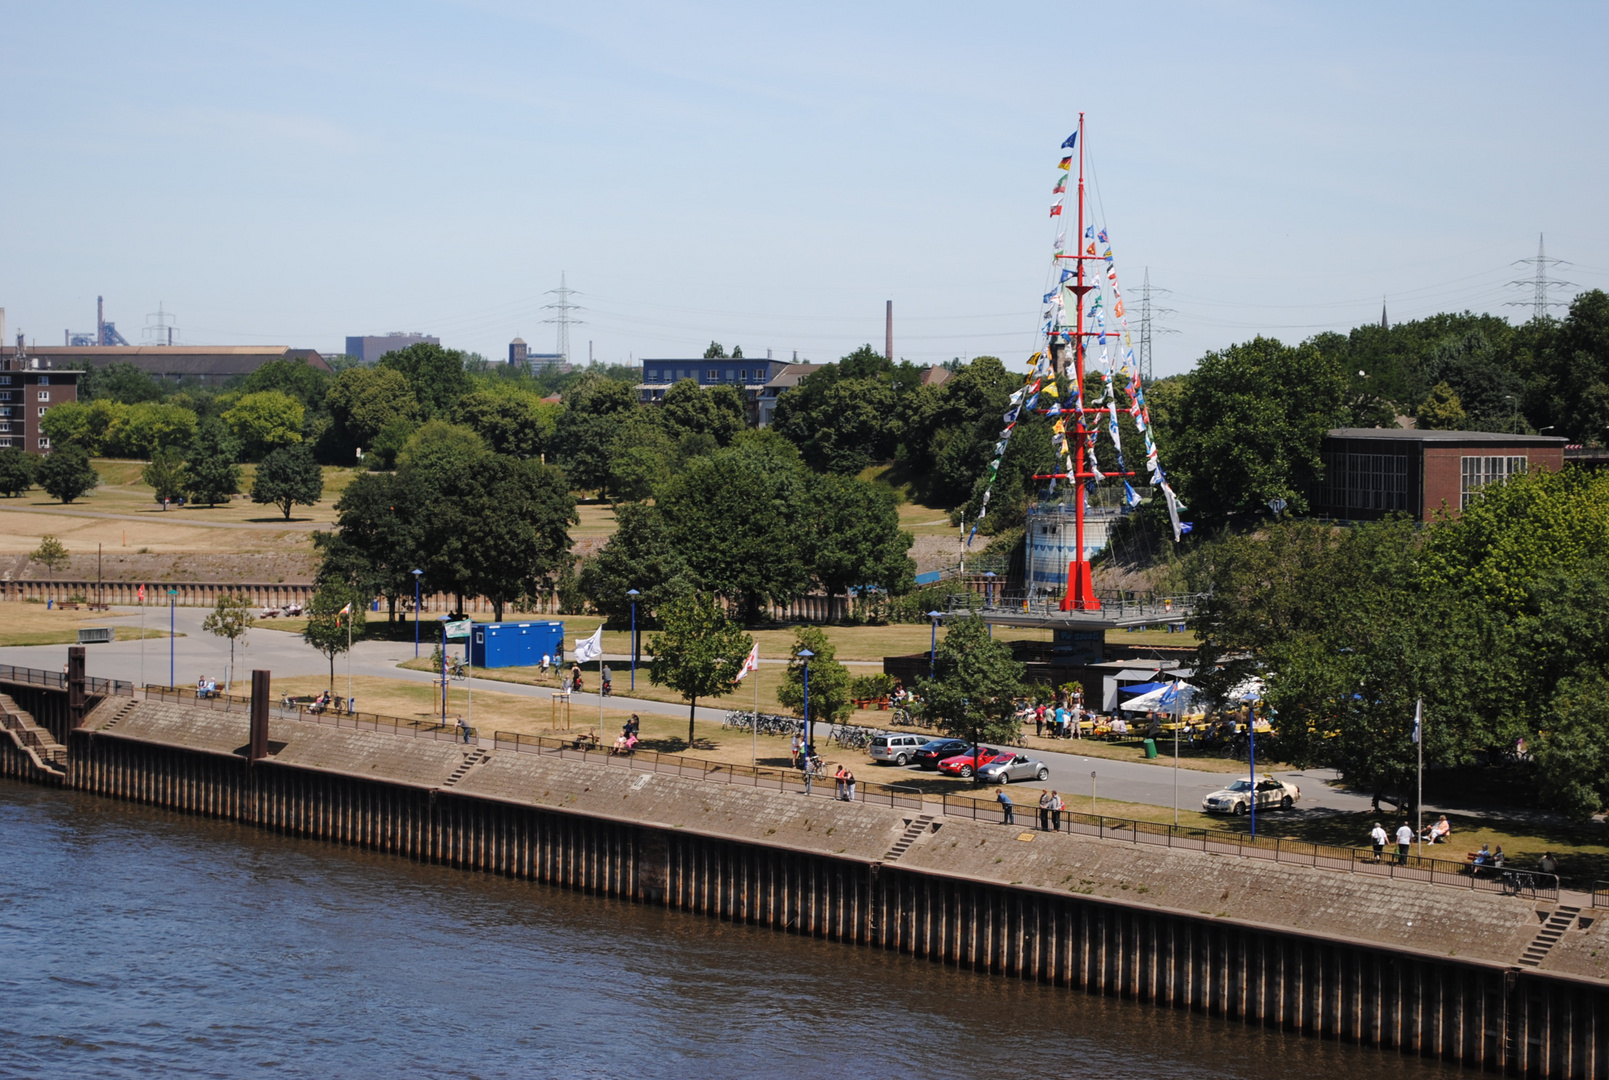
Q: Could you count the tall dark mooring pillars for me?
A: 2